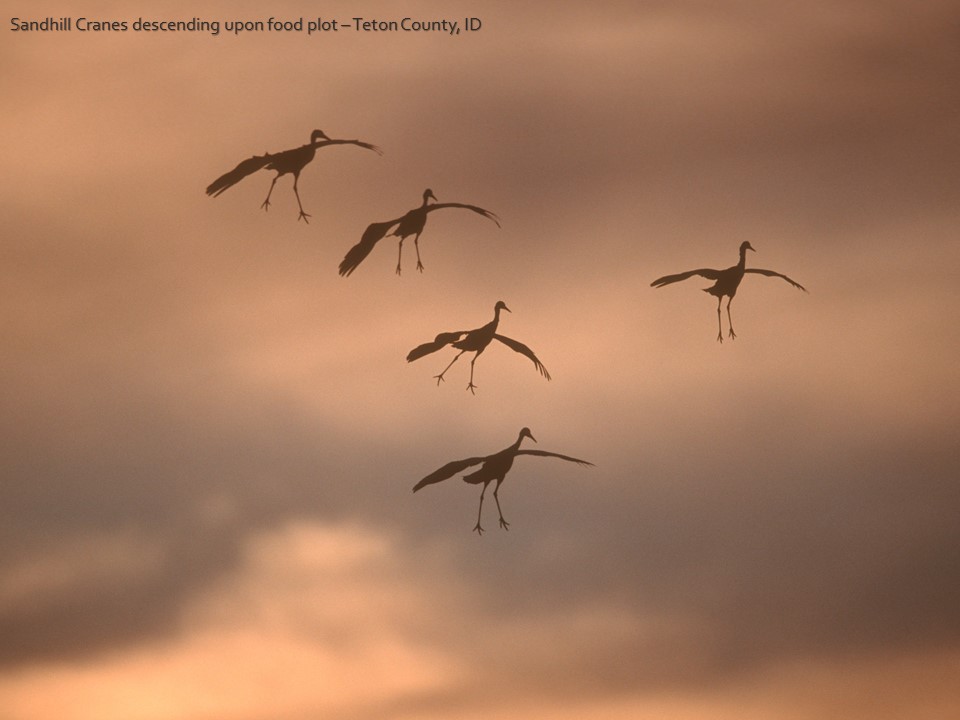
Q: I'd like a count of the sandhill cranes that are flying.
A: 5